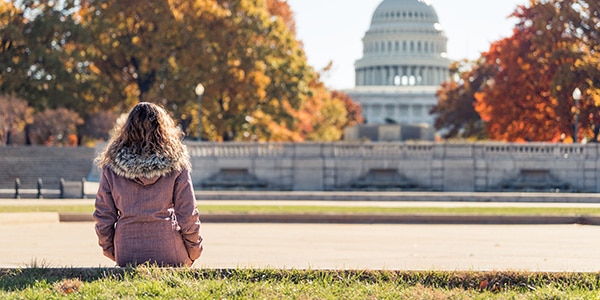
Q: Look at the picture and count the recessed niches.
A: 3